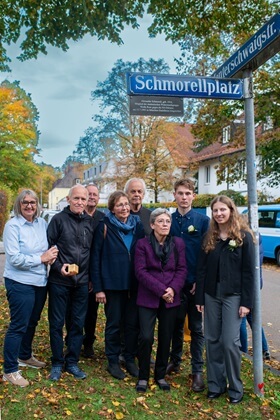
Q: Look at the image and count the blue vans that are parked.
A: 1